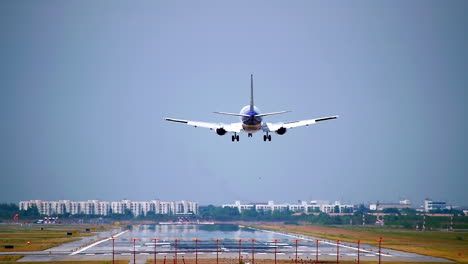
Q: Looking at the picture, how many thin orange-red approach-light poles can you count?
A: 14